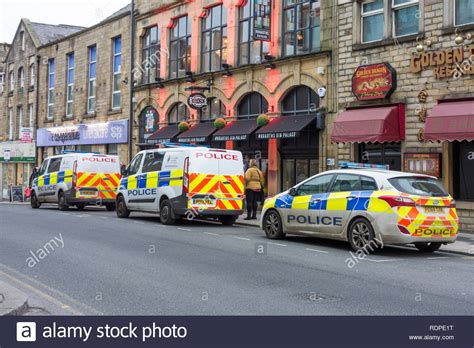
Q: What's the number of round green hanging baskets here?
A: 3